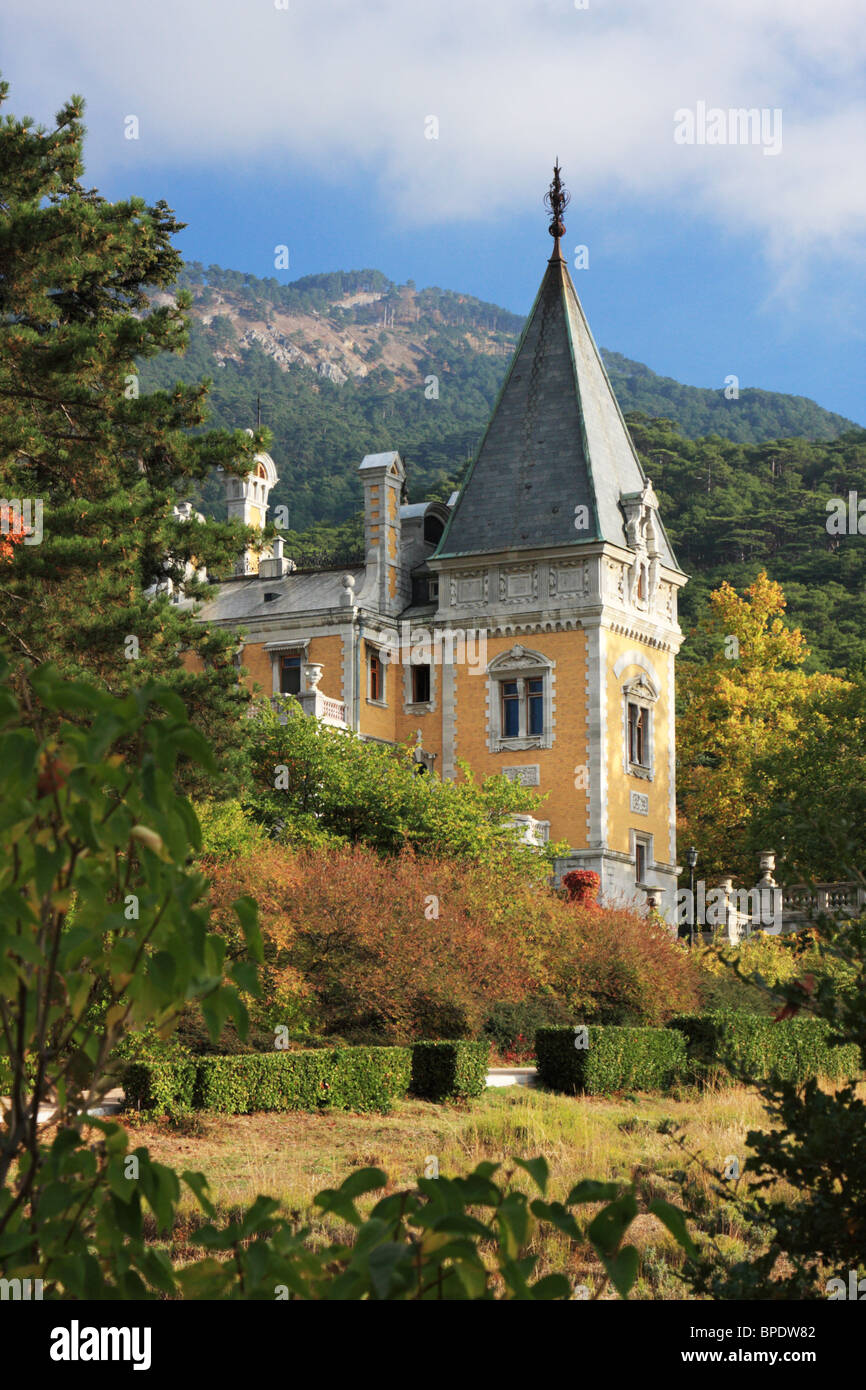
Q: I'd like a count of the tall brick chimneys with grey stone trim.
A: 1